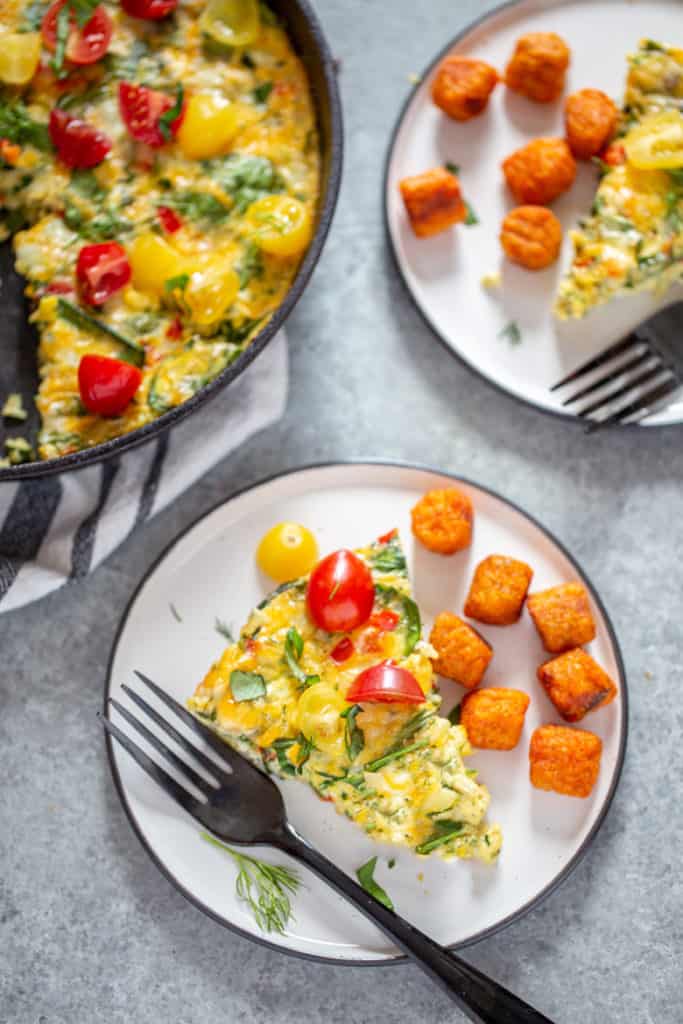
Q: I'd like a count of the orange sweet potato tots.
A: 13